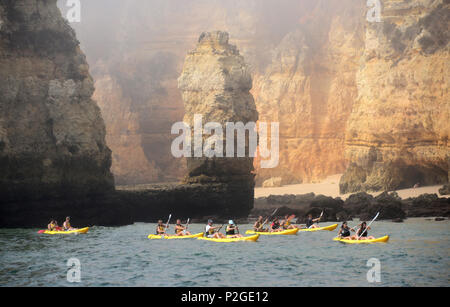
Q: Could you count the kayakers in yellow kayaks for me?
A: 12